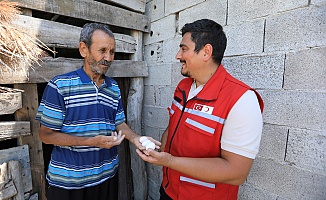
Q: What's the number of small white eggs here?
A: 3